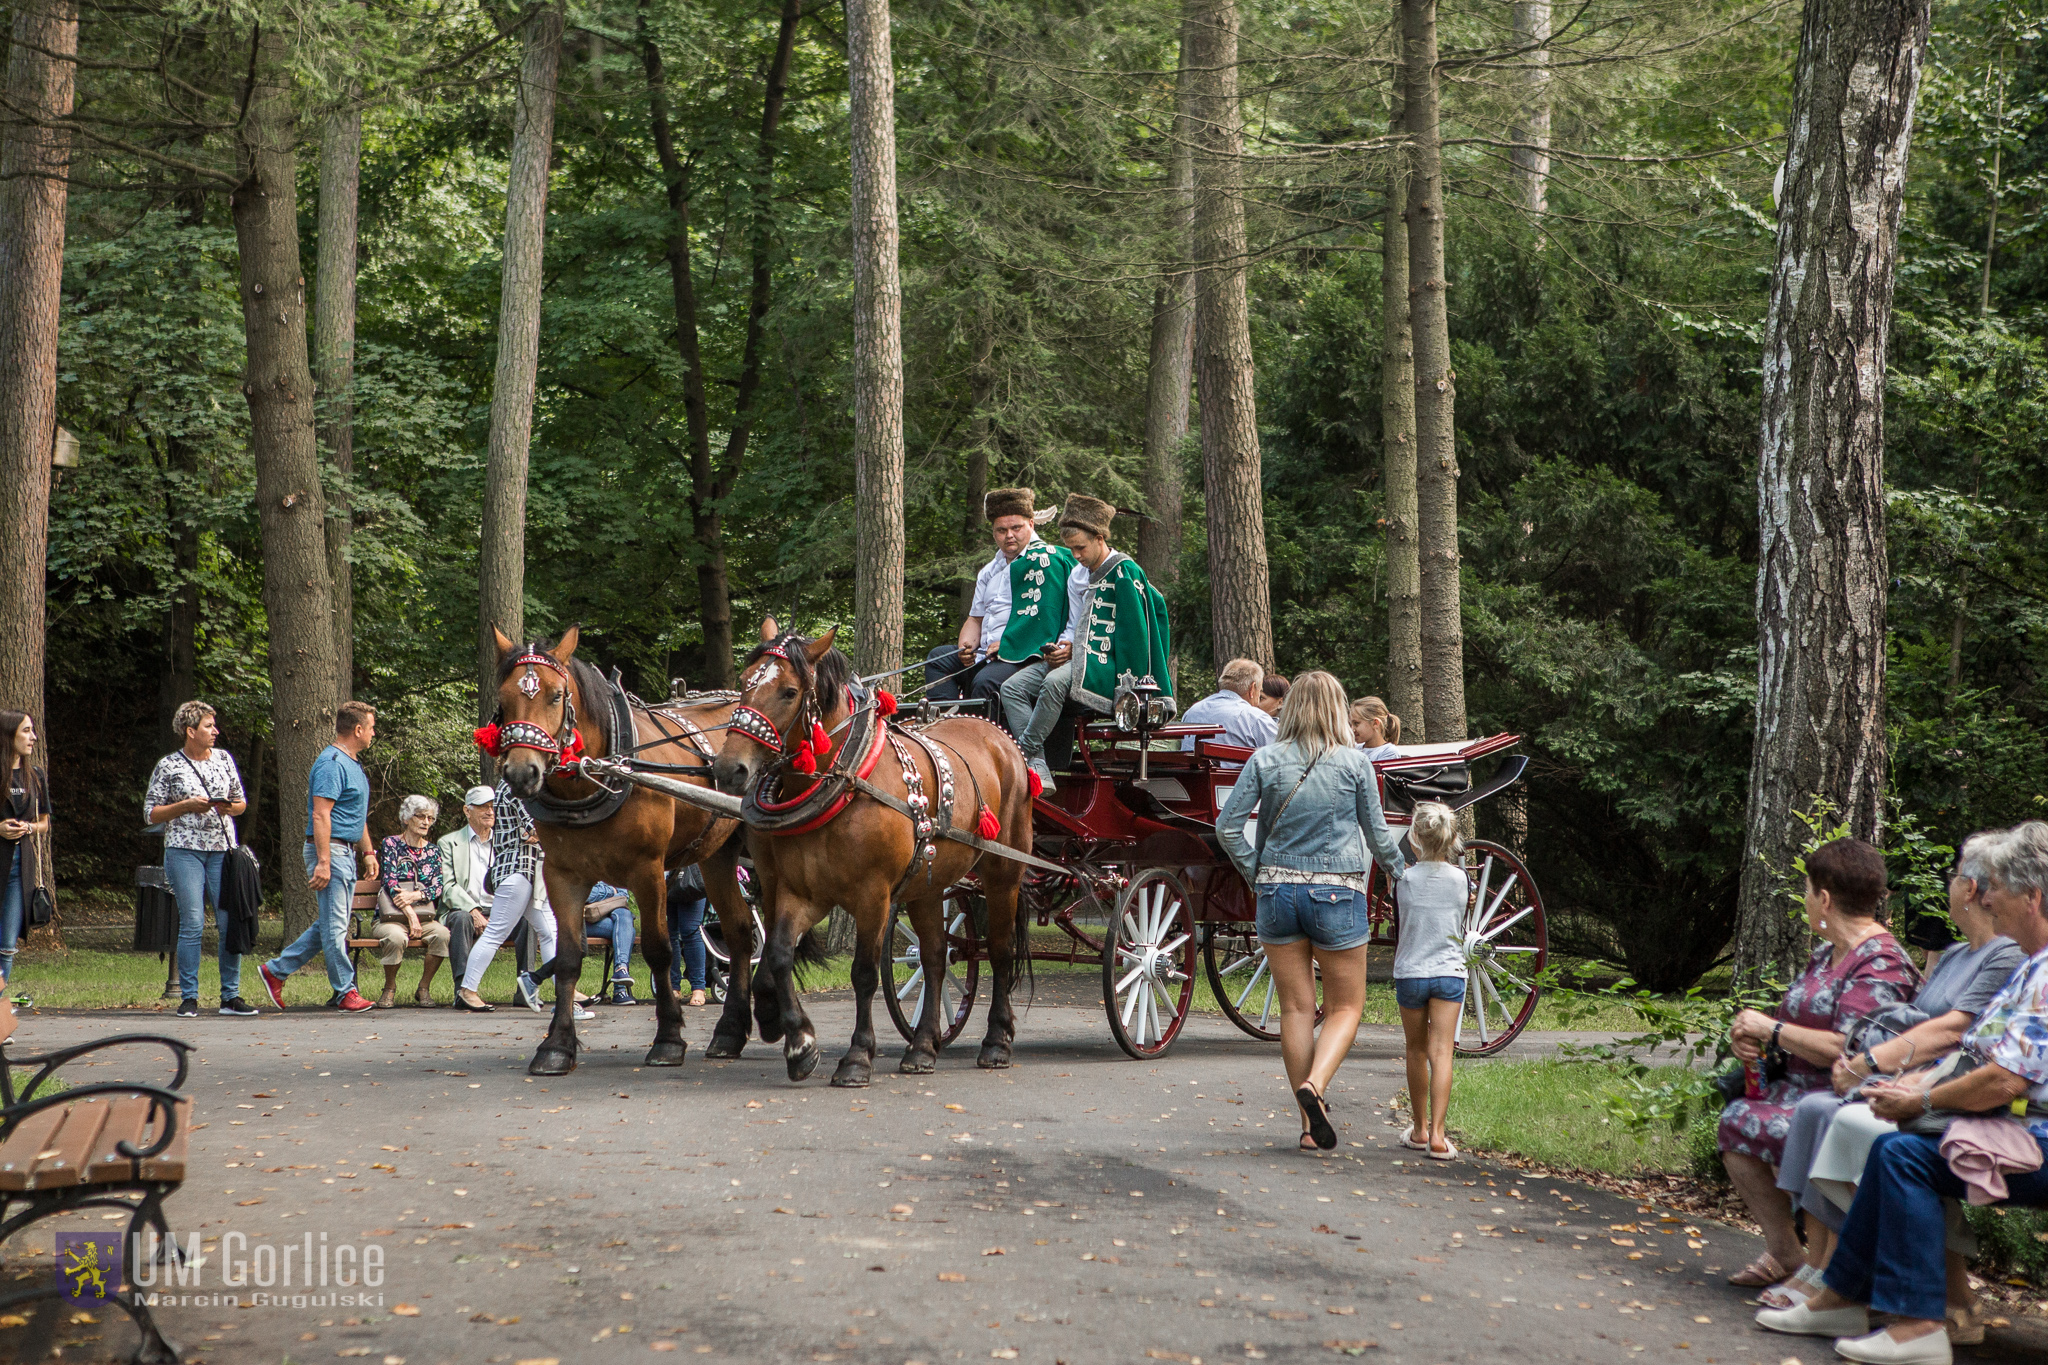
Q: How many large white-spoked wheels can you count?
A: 4